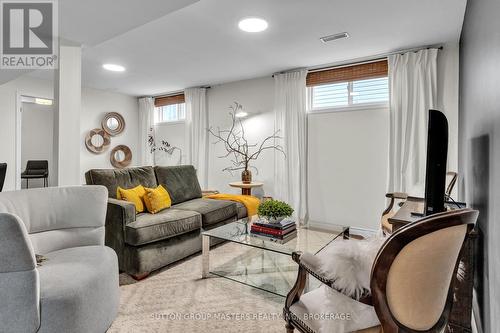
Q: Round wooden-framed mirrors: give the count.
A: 3